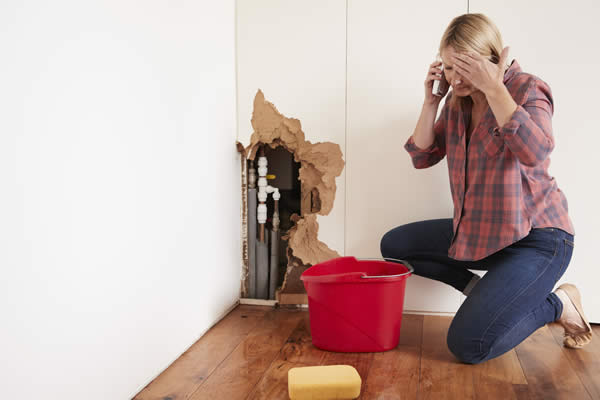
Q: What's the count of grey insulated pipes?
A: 3